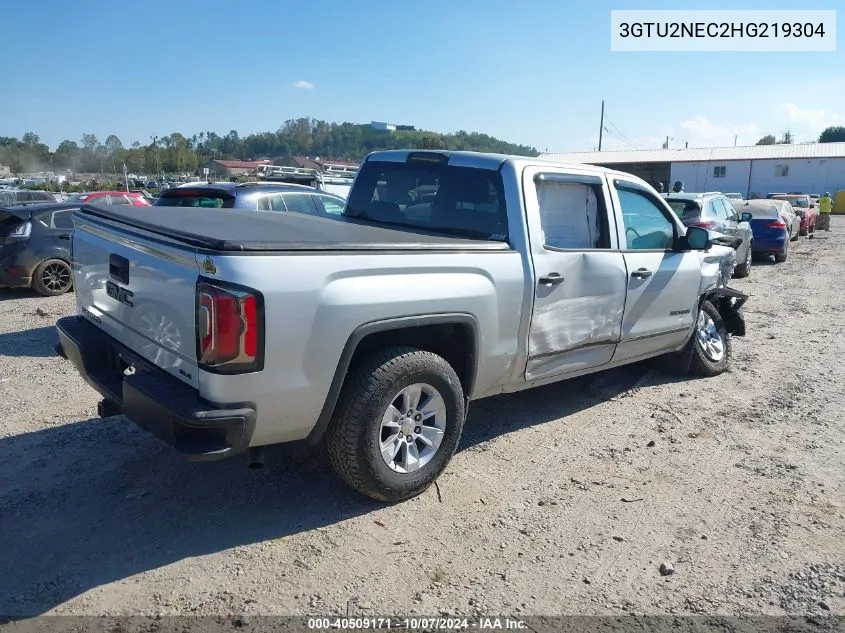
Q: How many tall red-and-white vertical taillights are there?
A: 1